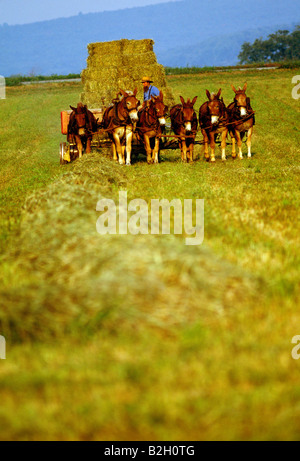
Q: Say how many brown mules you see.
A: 6